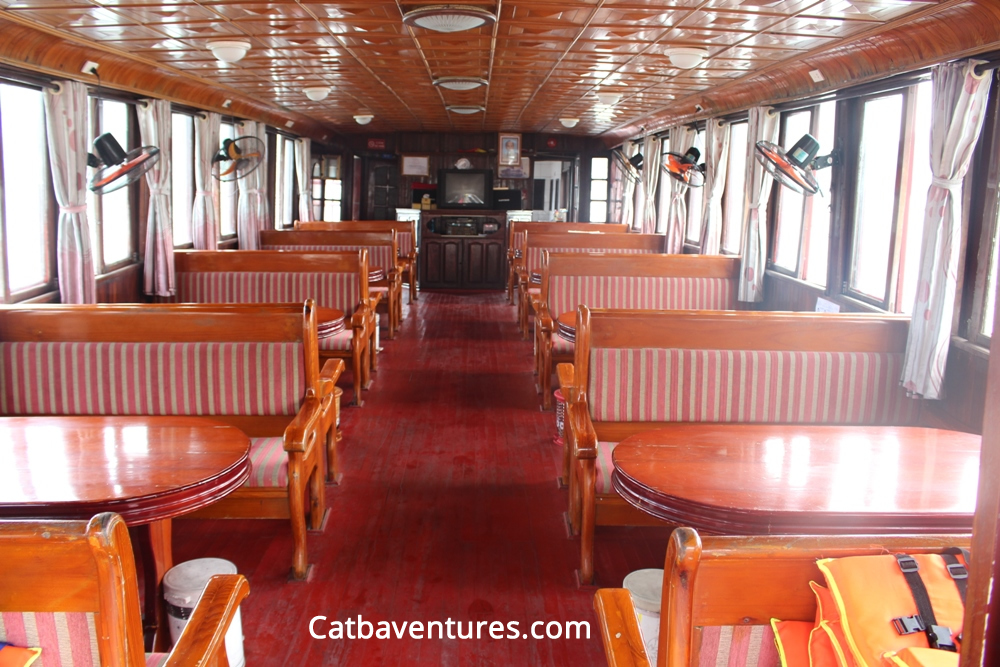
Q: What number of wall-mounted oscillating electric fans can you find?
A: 5